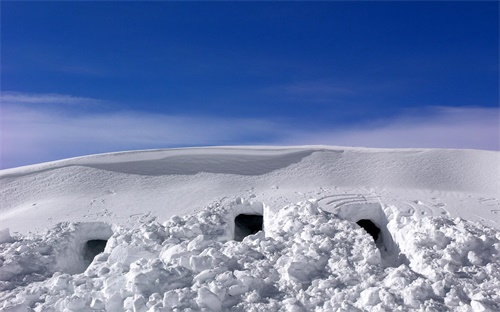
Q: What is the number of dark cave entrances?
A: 3